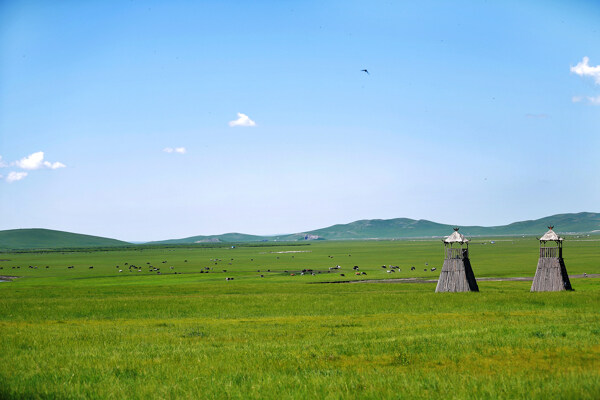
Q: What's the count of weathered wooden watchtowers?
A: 2